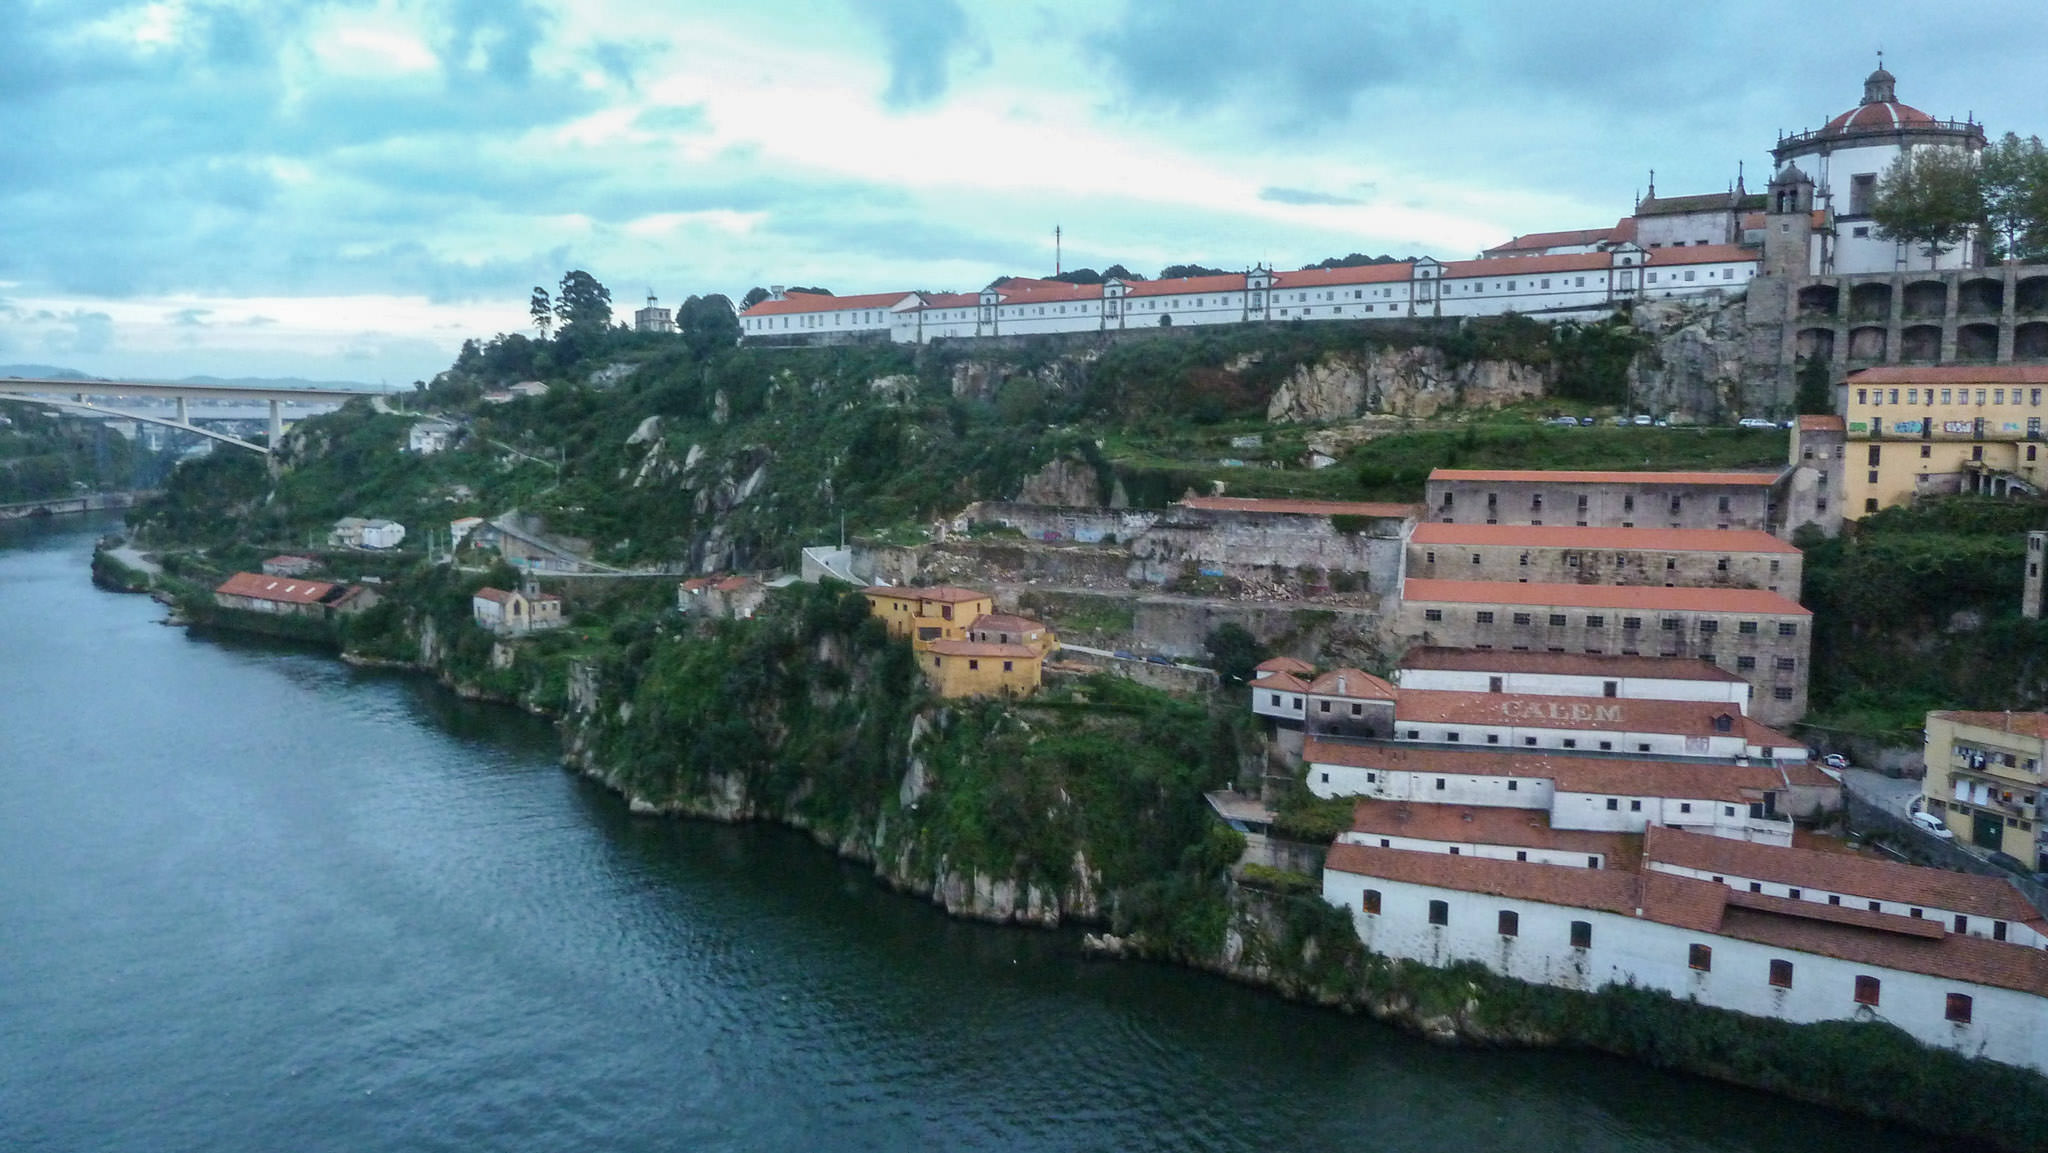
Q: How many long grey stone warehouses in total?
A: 3